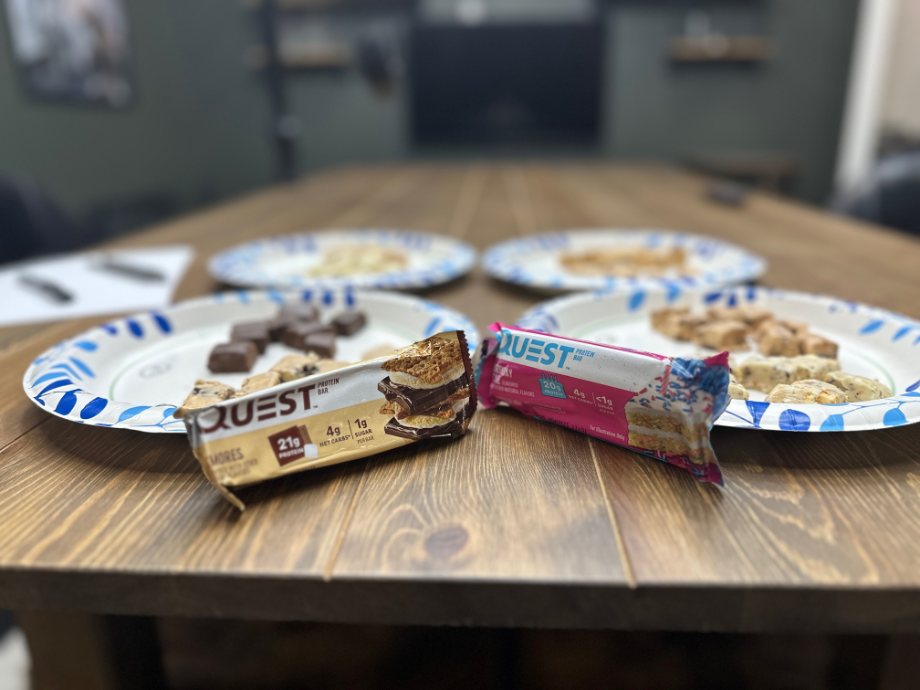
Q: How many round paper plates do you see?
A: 4